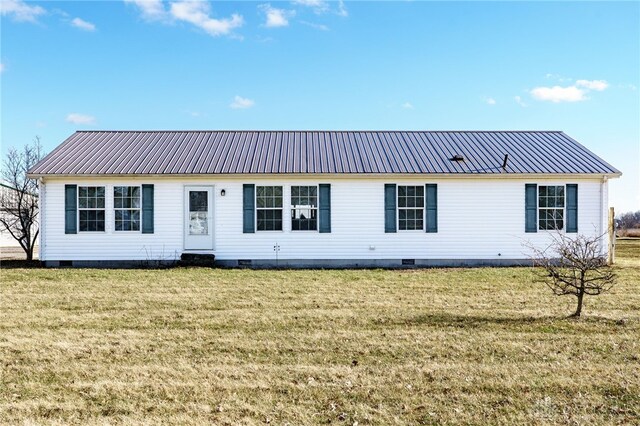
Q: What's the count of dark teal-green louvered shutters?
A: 8